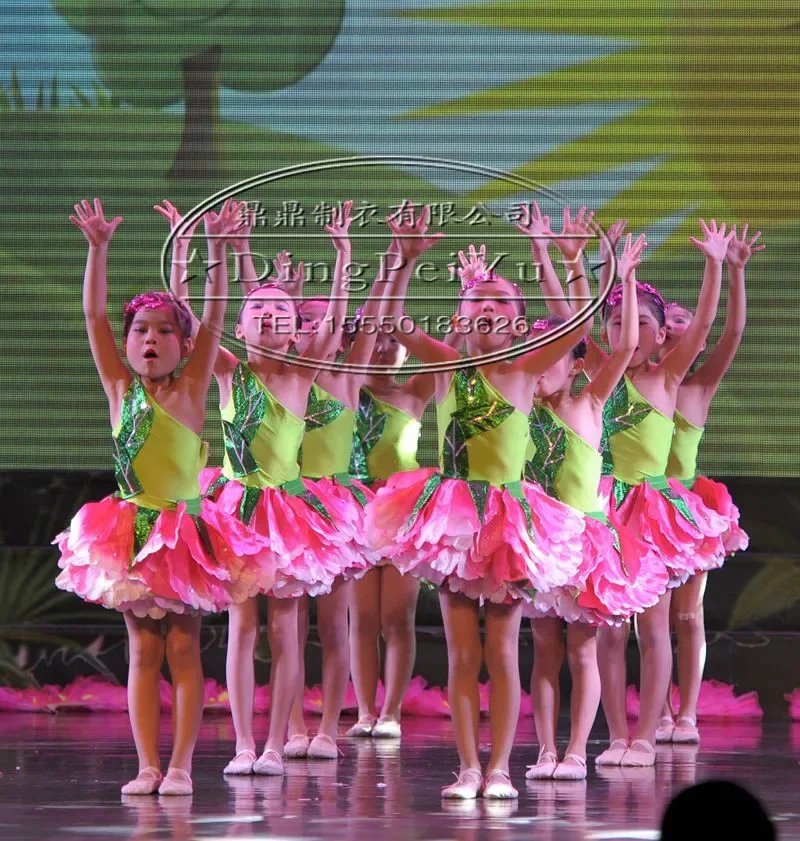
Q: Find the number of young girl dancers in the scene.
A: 8